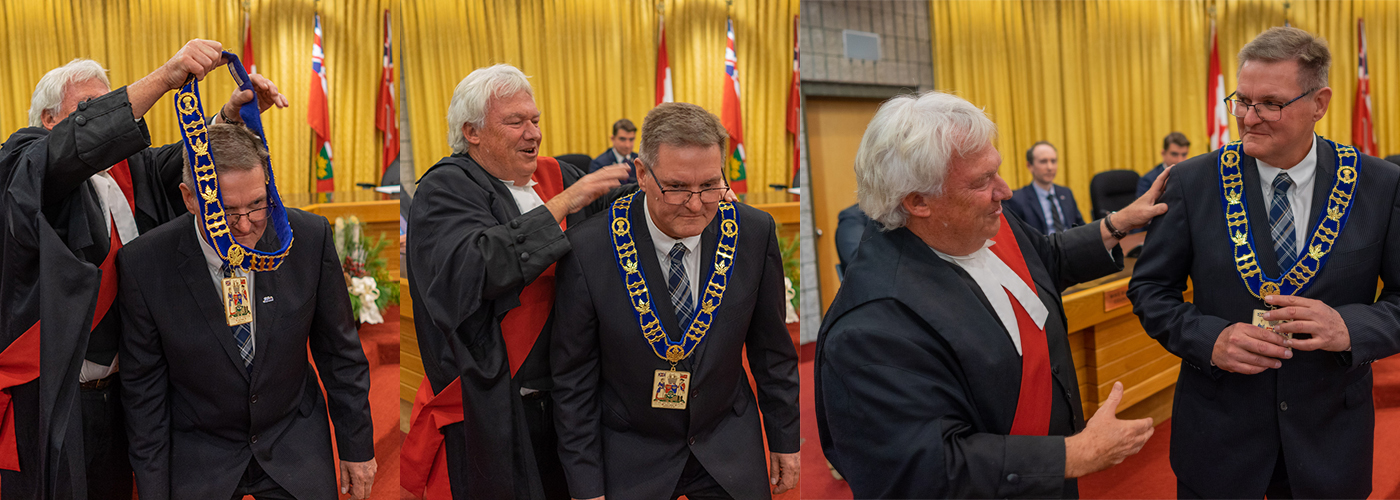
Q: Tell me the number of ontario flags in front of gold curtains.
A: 2